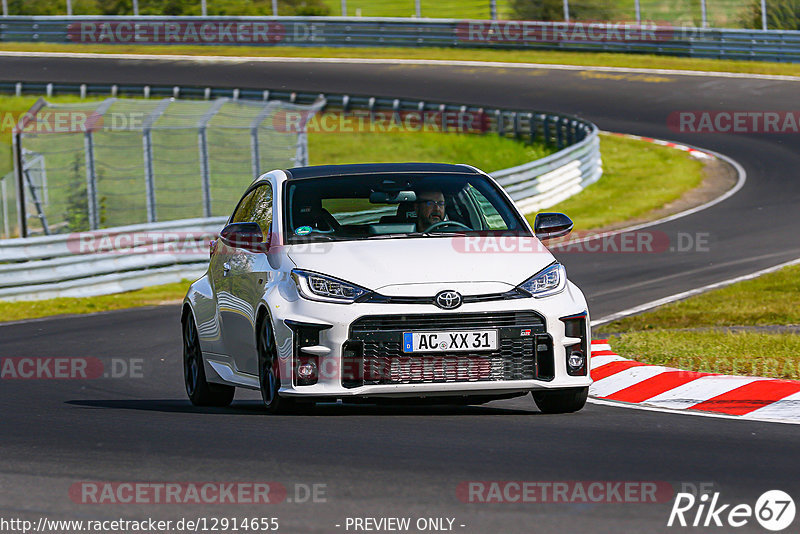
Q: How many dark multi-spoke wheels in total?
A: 2